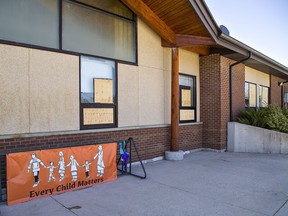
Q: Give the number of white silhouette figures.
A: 6